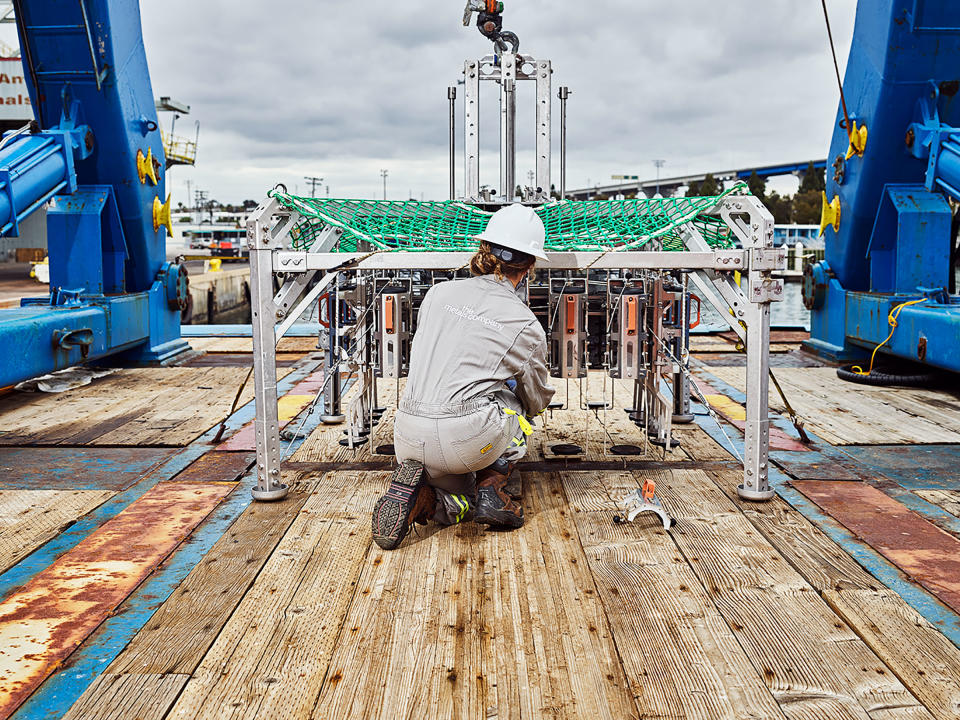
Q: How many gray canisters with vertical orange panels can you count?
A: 3